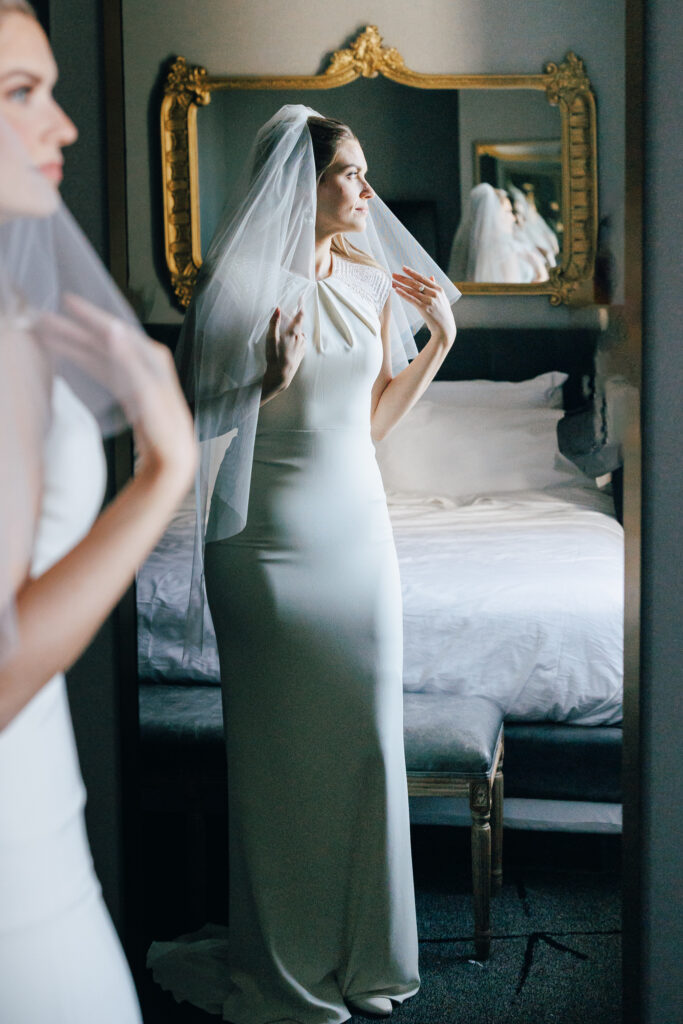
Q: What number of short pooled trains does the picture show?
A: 1